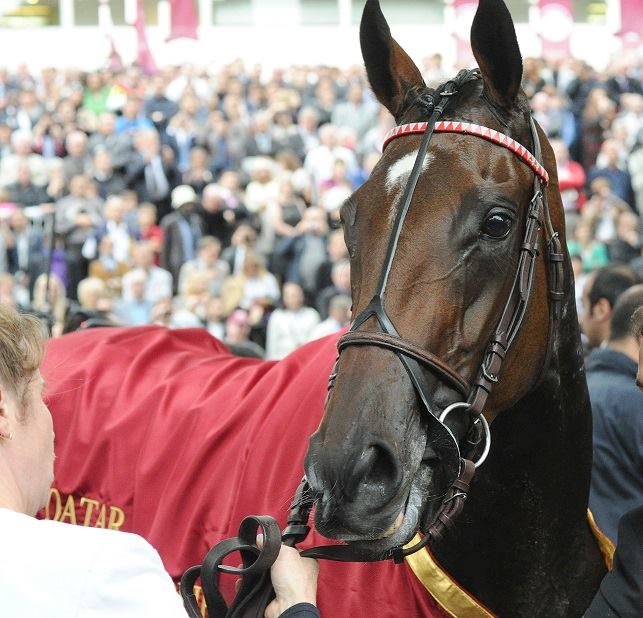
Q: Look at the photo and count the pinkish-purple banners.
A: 6